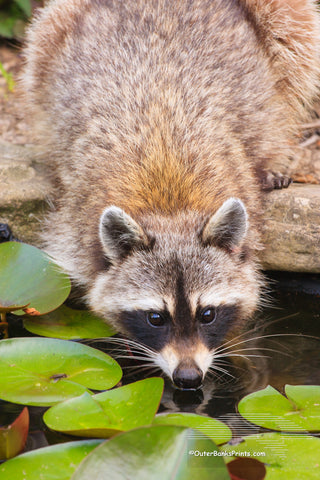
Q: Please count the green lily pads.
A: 9